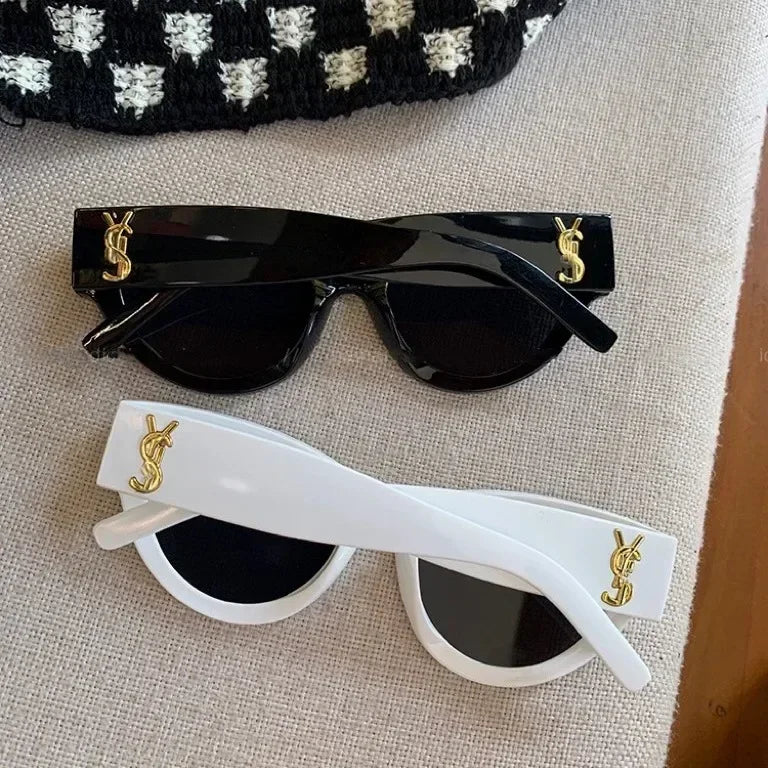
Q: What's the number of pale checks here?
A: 11